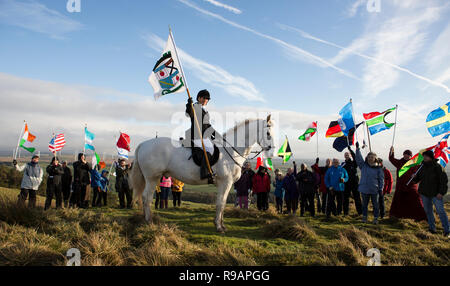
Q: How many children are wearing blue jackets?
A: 2